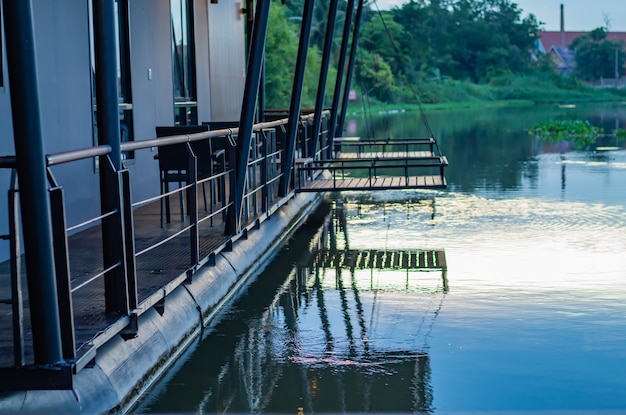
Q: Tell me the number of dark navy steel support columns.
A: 7